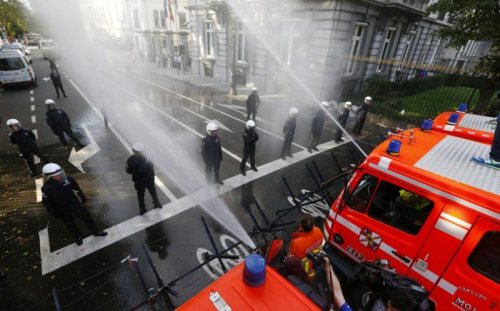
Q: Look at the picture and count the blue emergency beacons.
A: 5